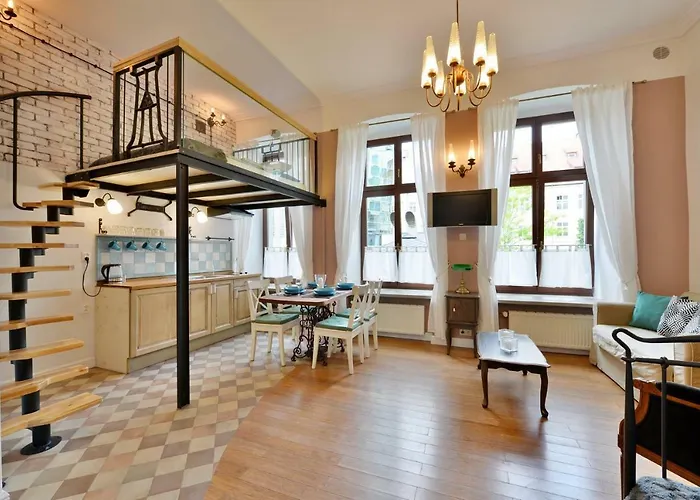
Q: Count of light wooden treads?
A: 10